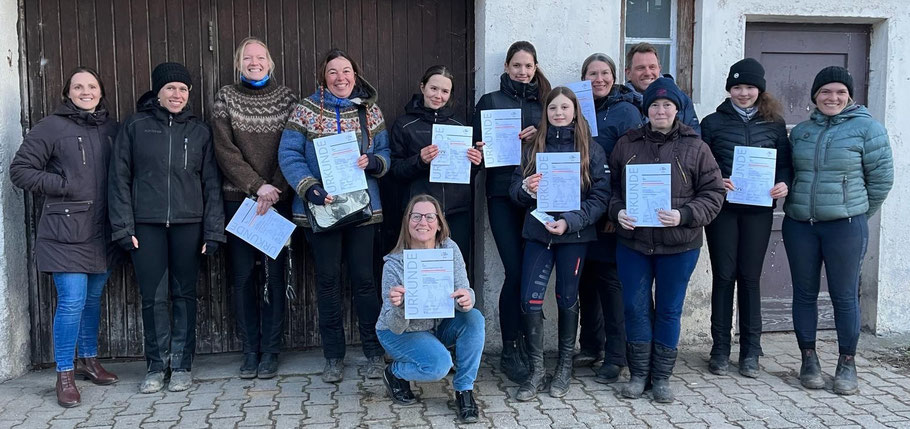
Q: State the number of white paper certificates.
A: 9